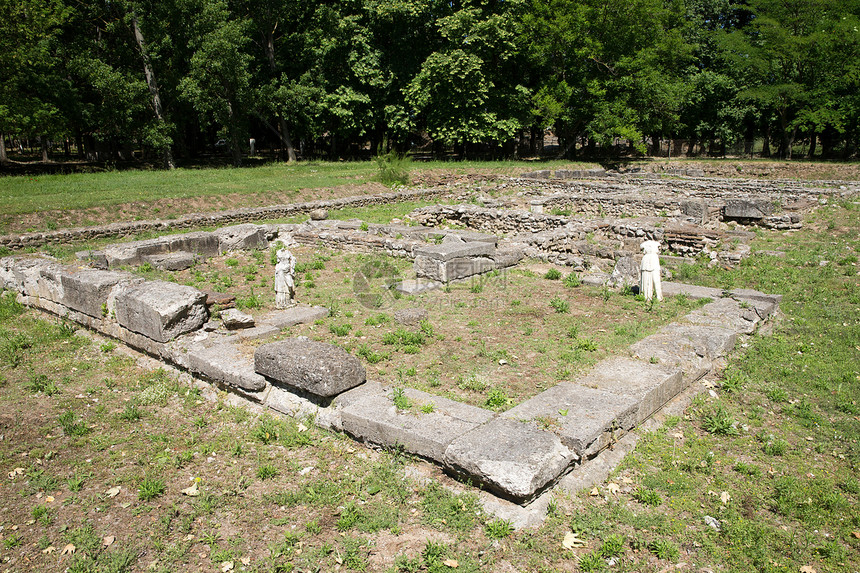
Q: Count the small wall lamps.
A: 0